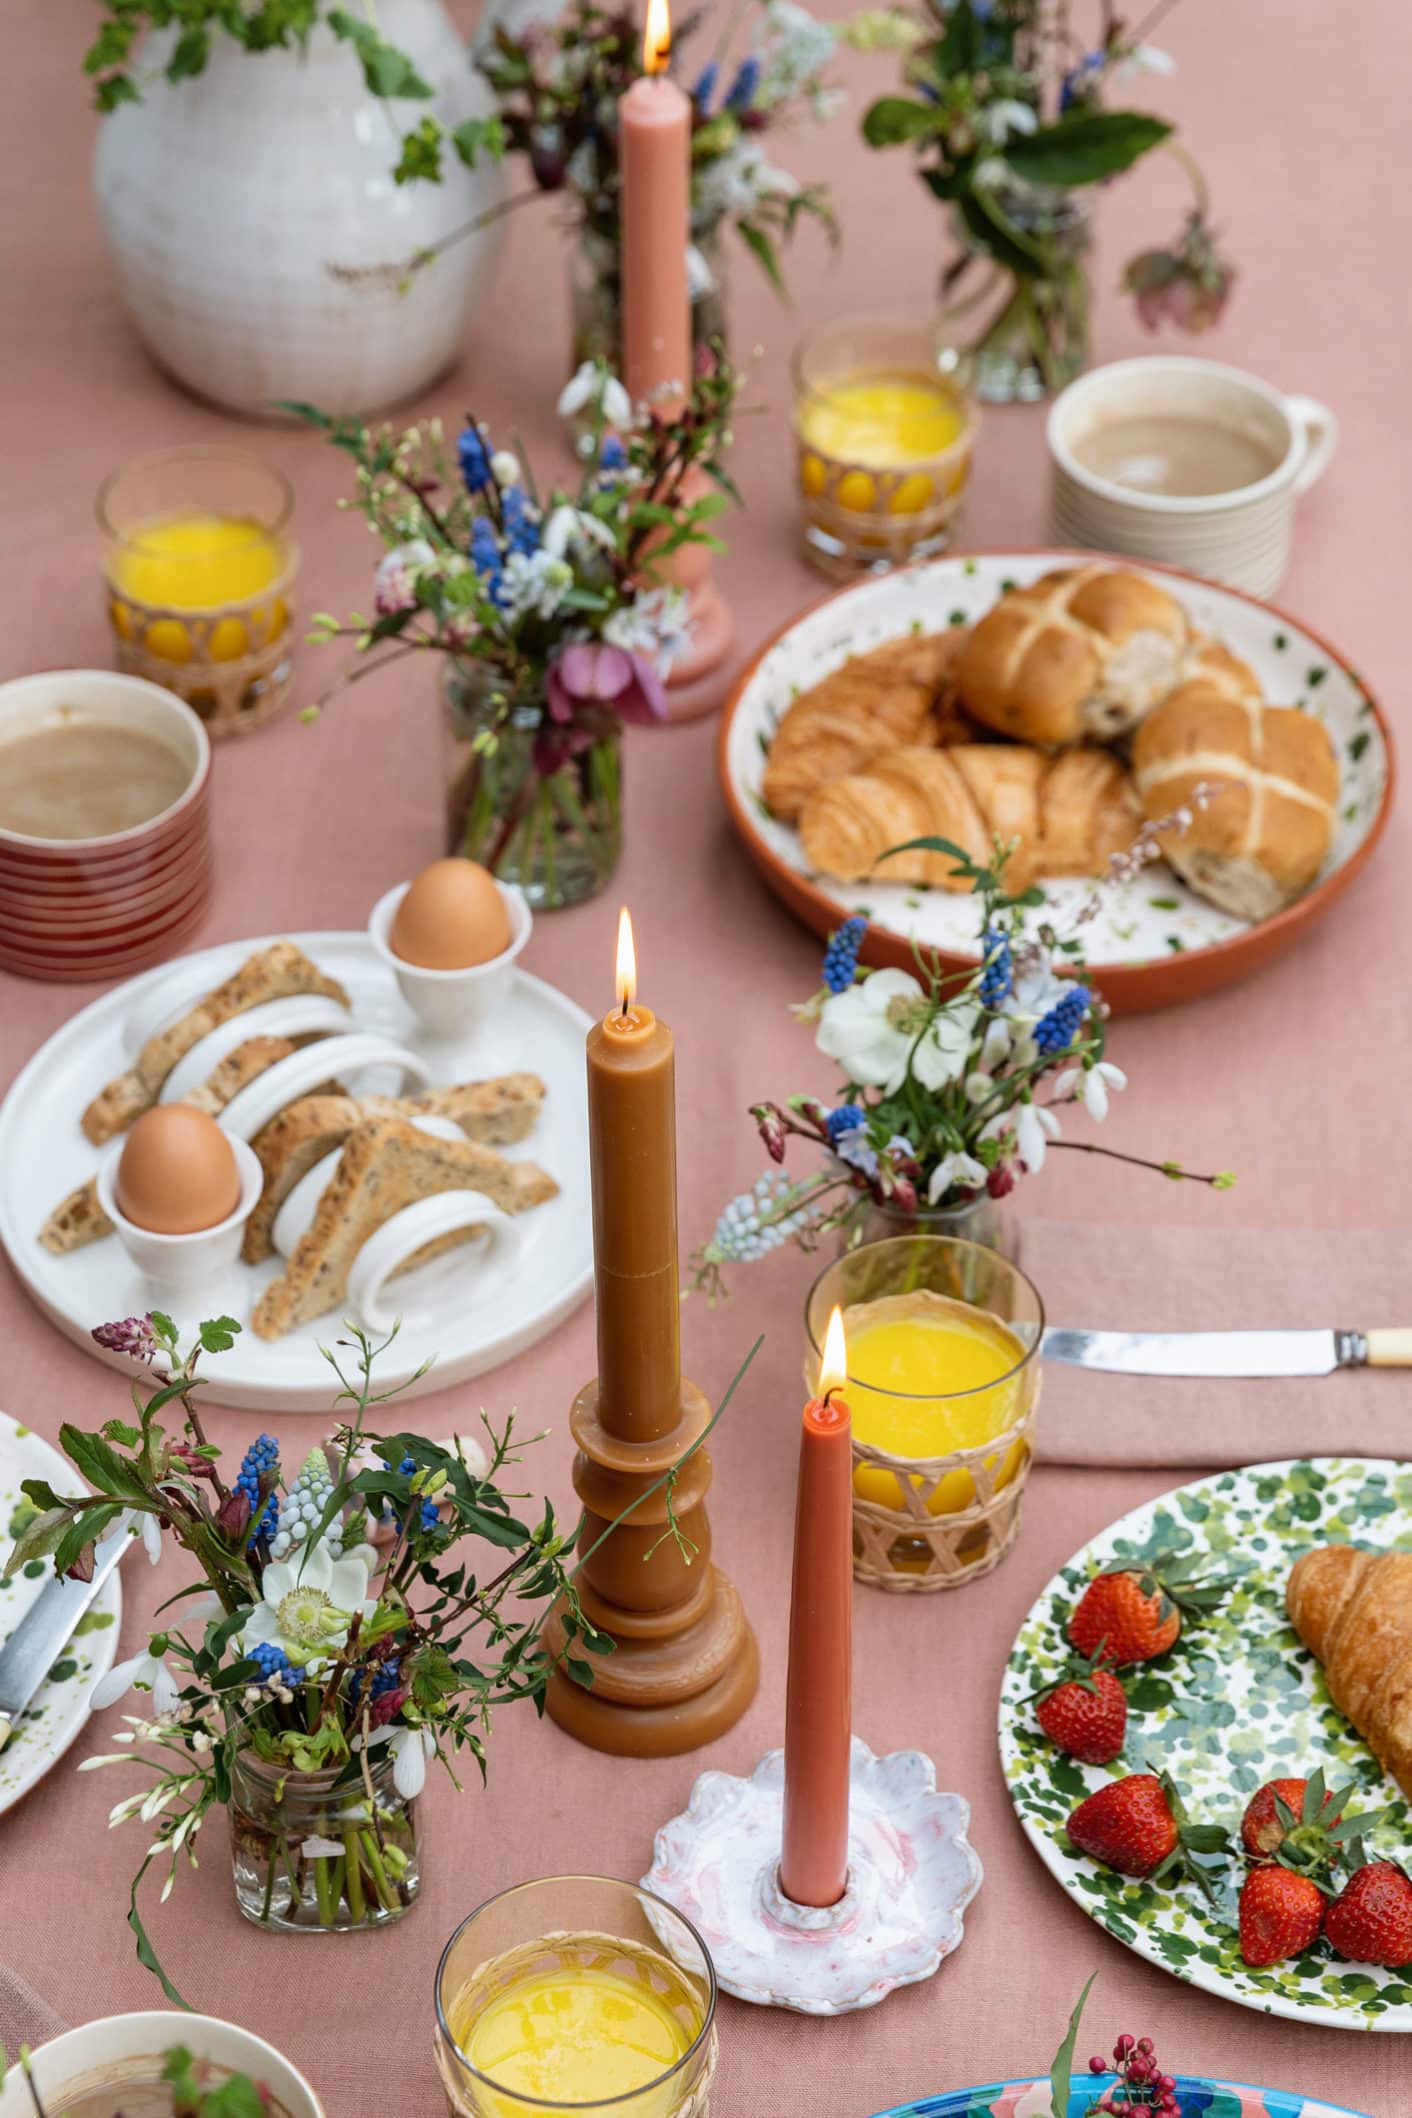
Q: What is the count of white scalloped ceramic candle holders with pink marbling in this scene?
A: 1